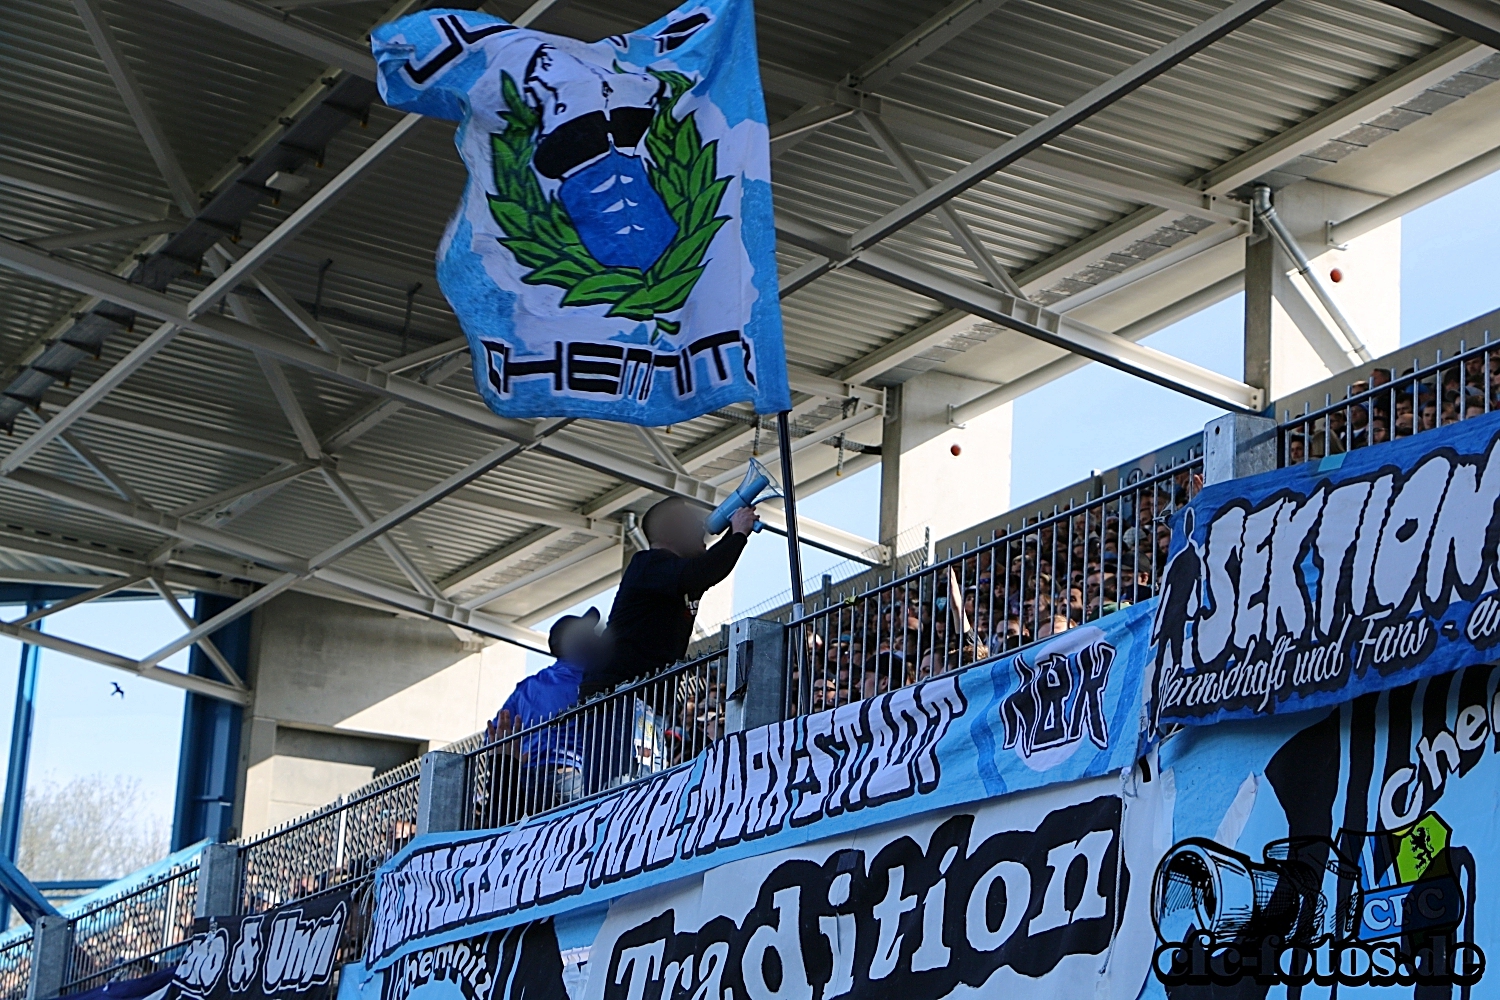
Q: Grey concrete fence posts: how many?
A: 5